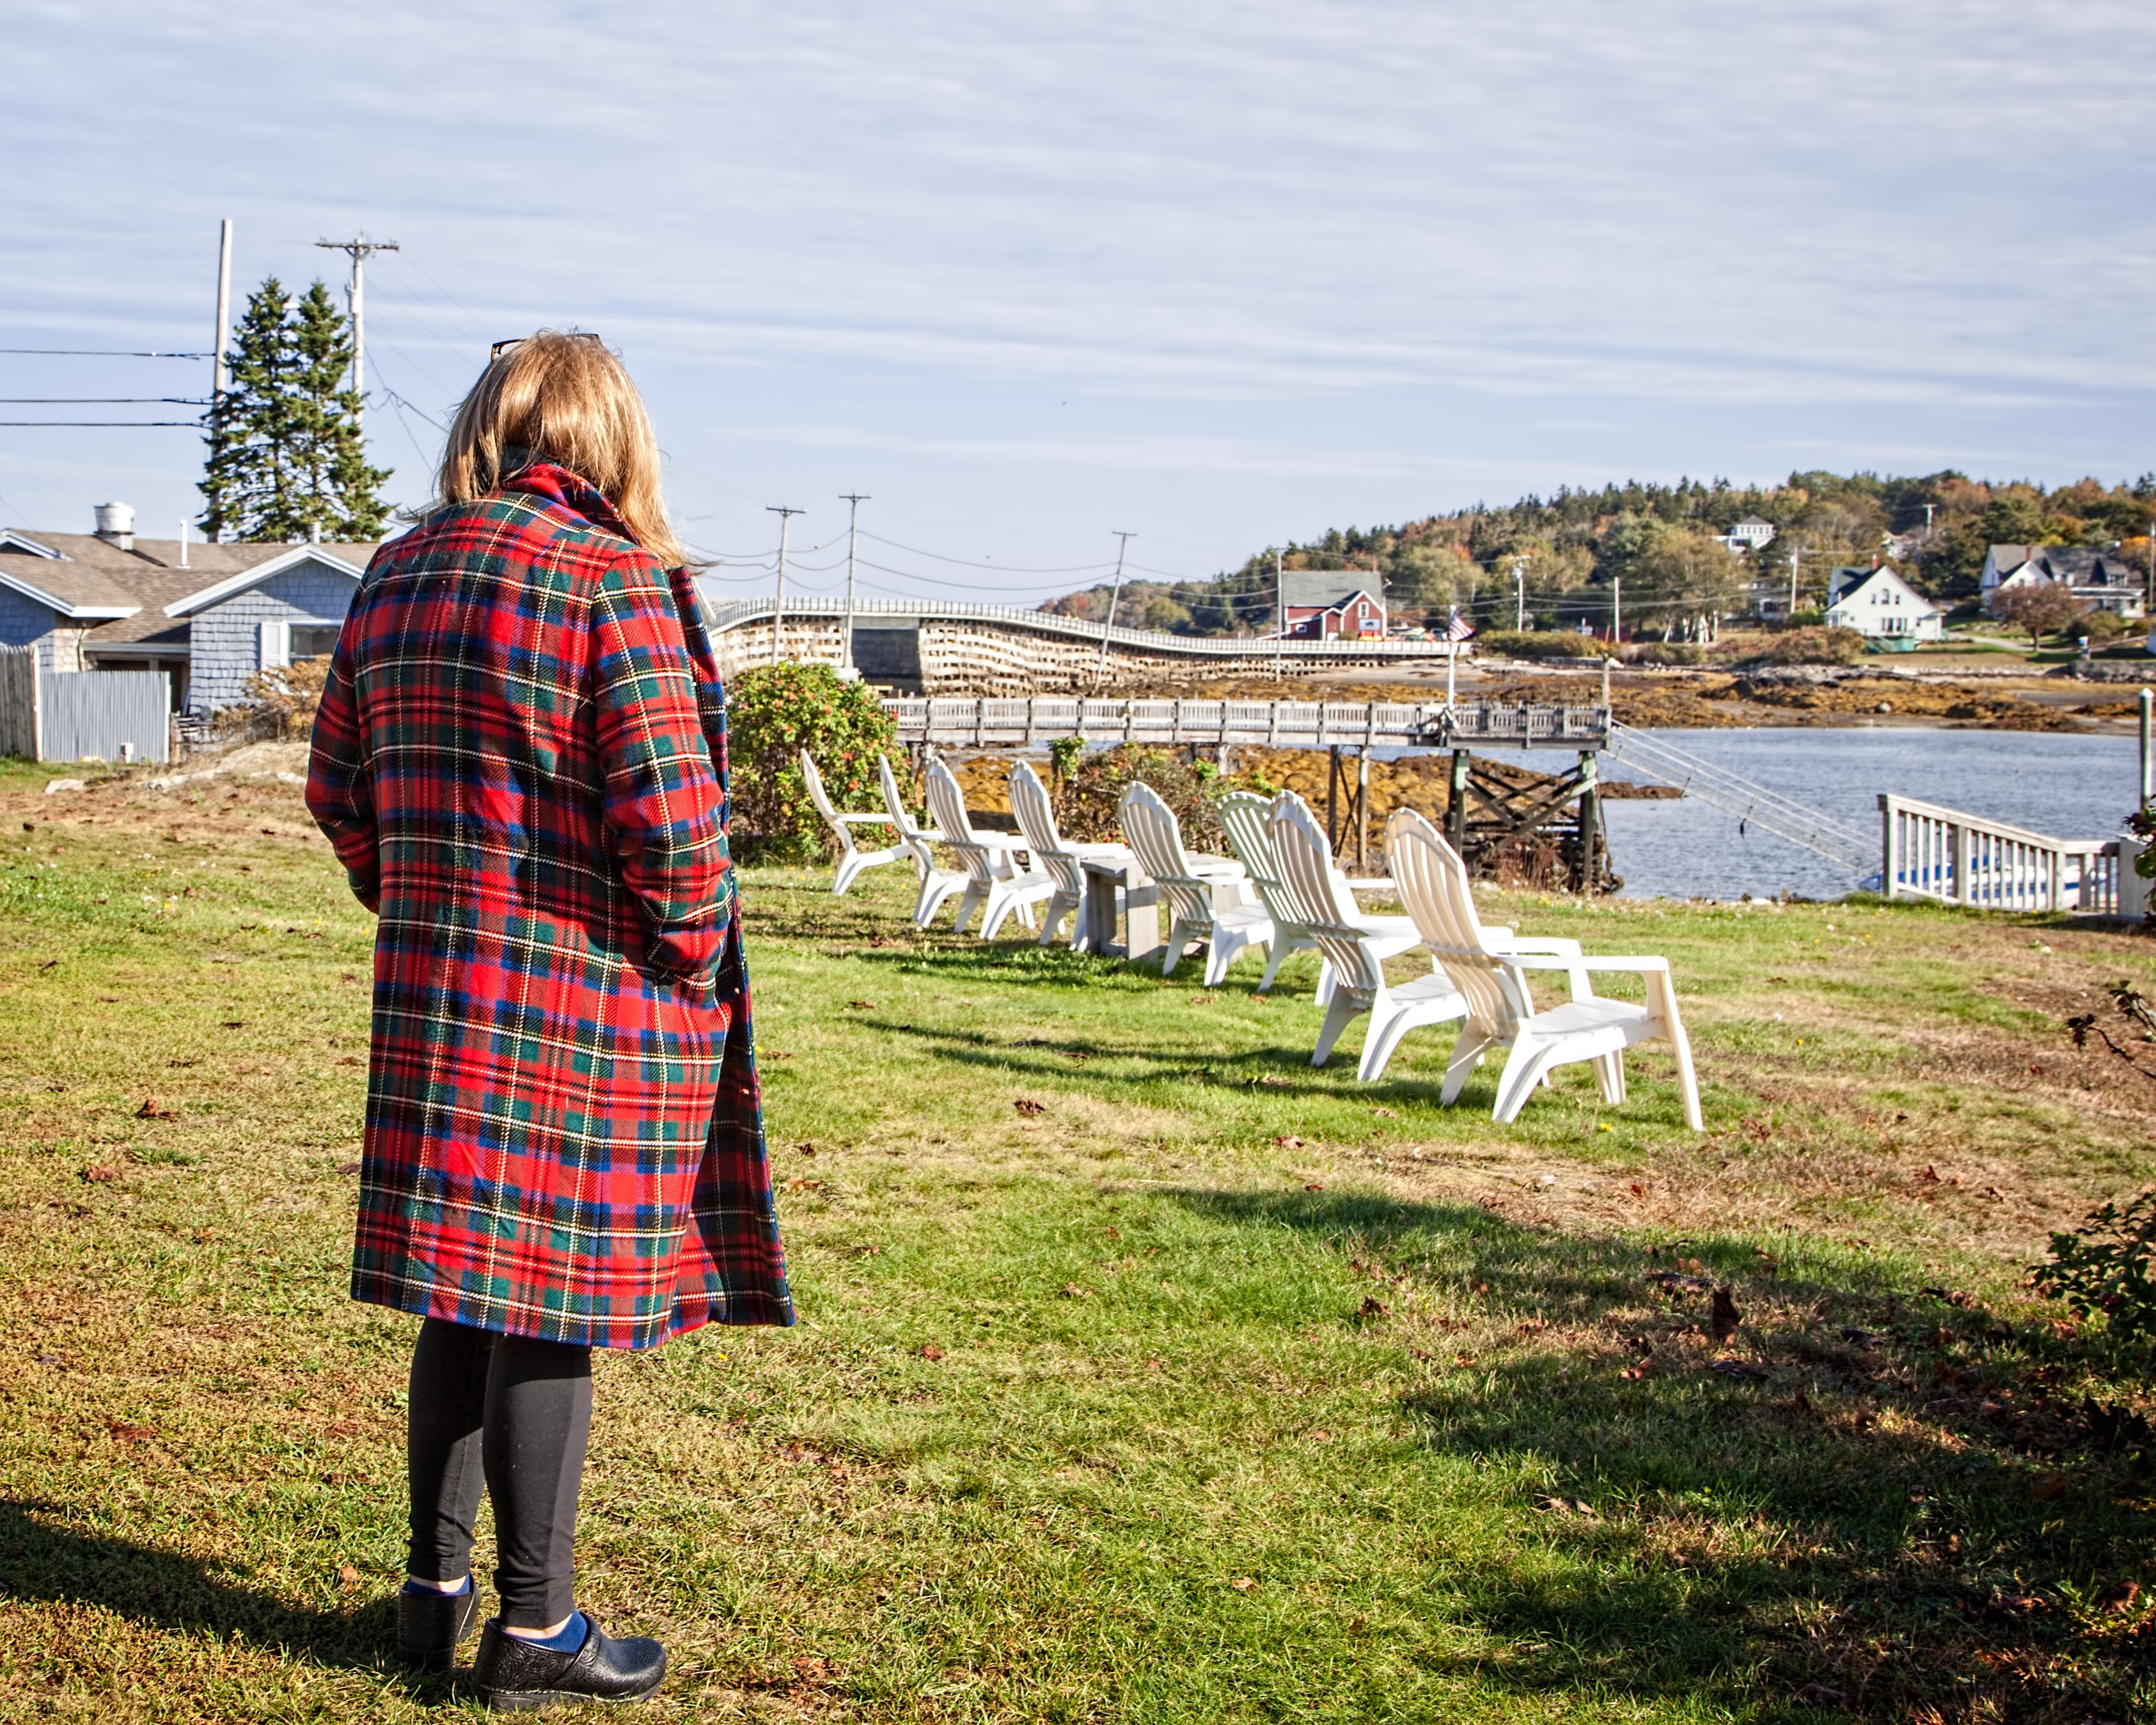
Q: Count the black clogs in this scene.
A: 2